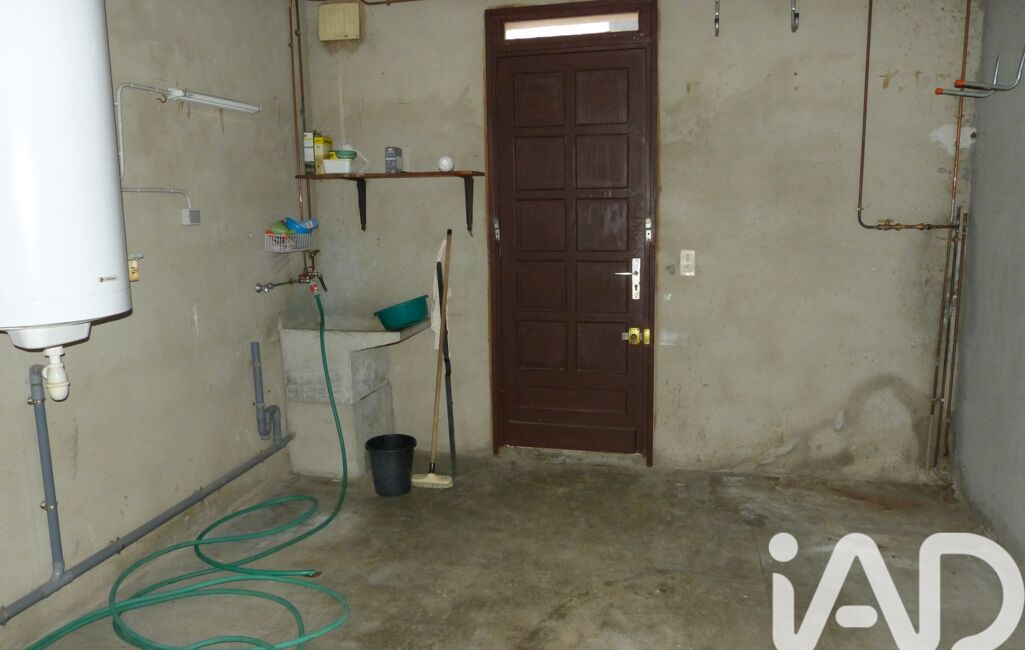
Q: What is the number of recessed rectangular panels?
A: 11